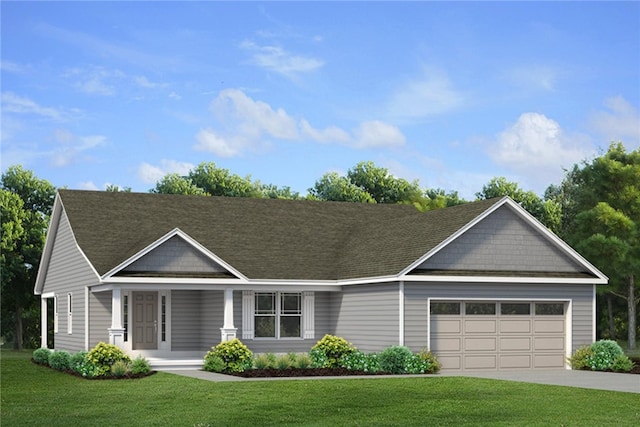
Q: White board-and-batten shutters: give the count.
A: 2